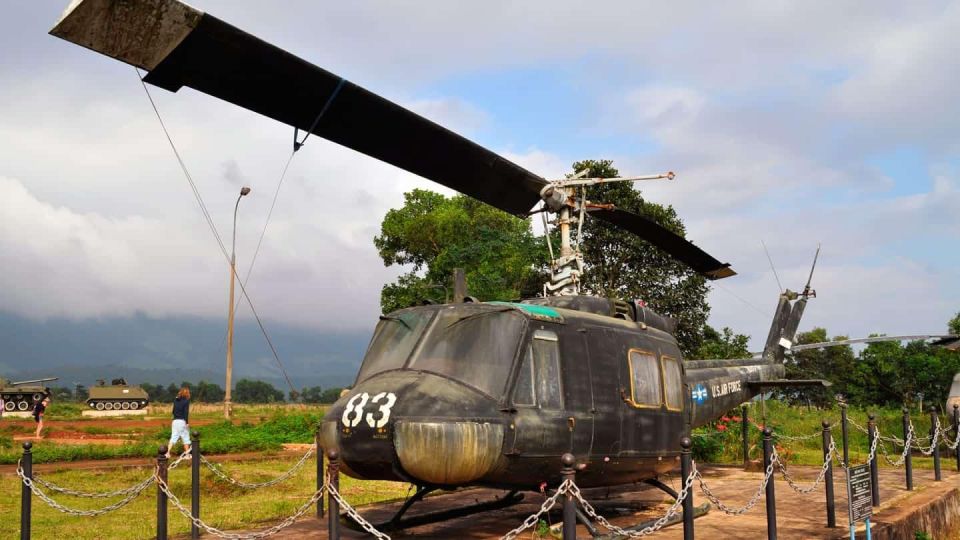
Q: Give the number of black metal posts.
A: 15